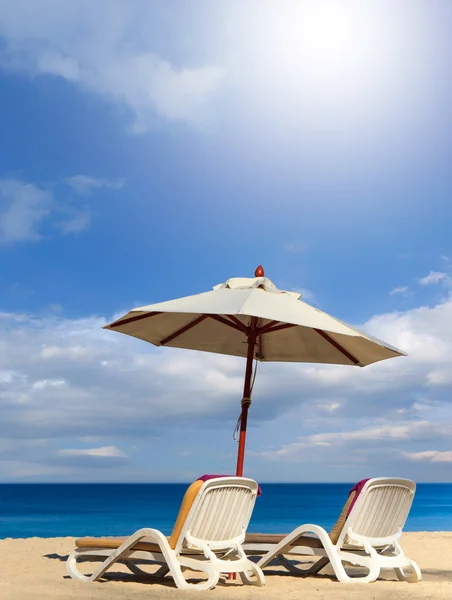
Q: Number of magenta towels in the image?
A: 2